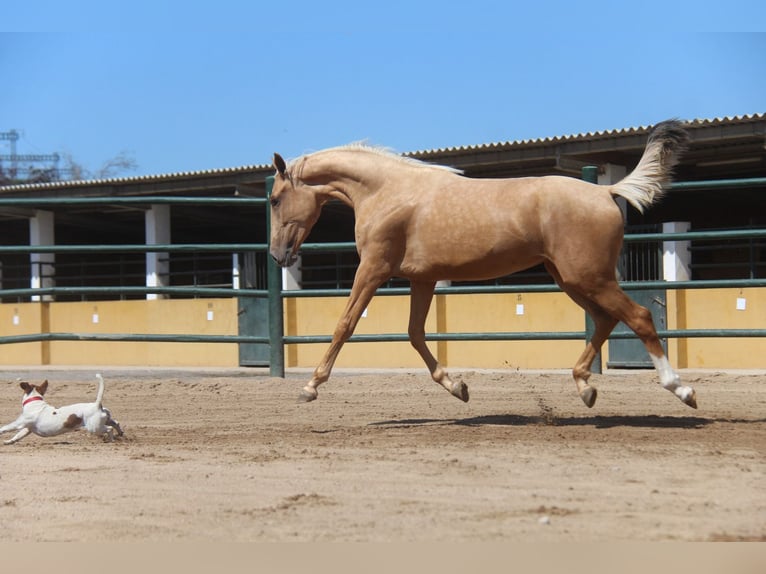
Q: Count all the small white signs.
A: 6